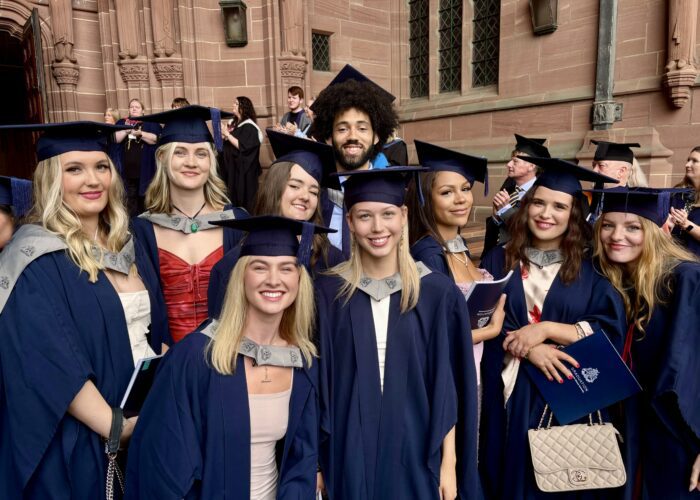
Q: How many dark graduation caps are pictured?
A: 12